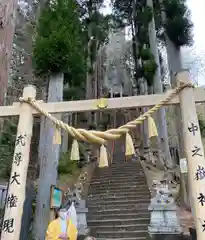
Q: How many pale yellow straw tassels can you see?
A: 5